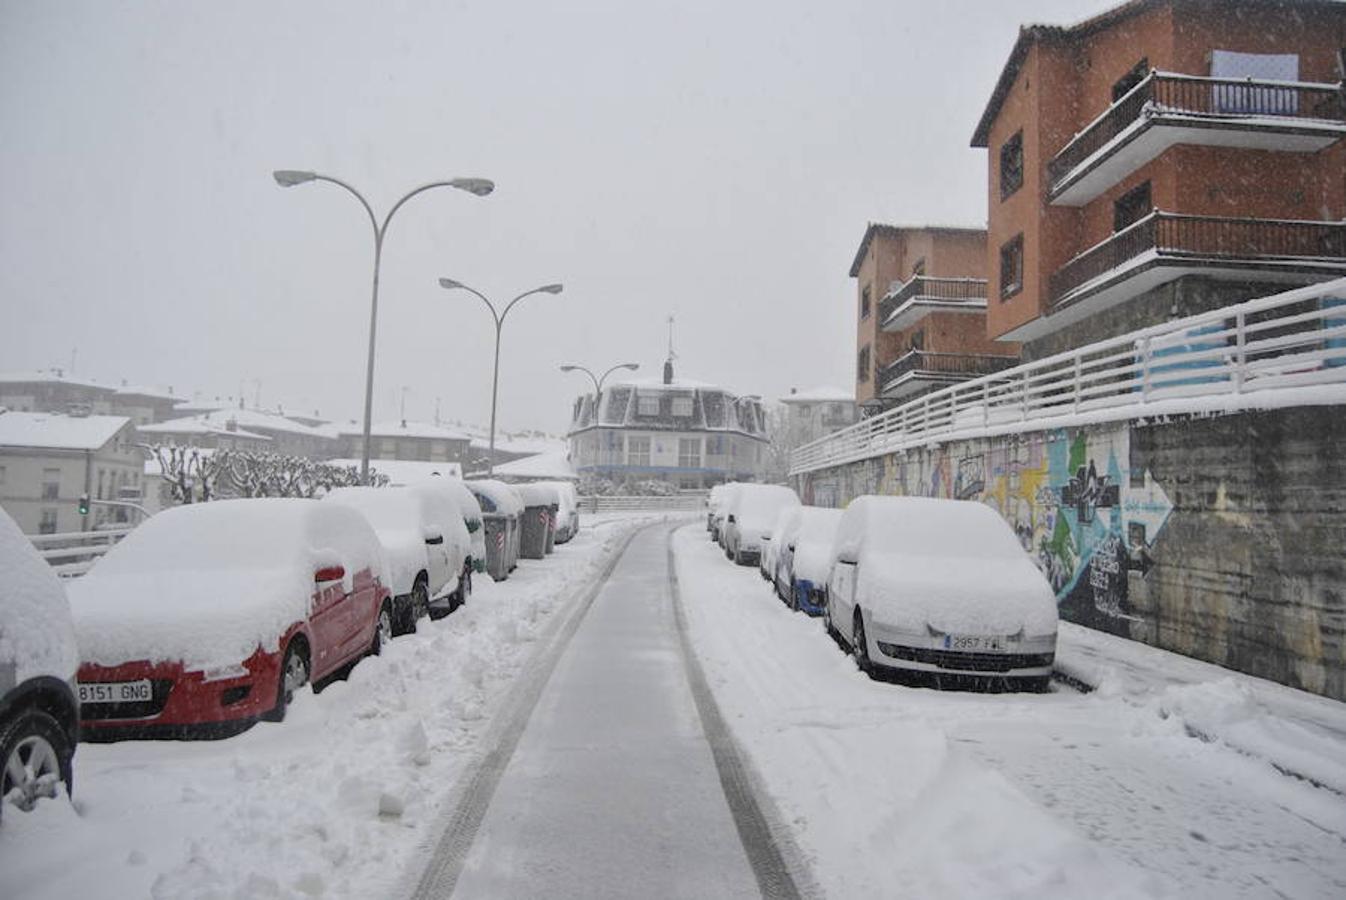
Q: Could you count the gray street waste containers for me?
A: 3